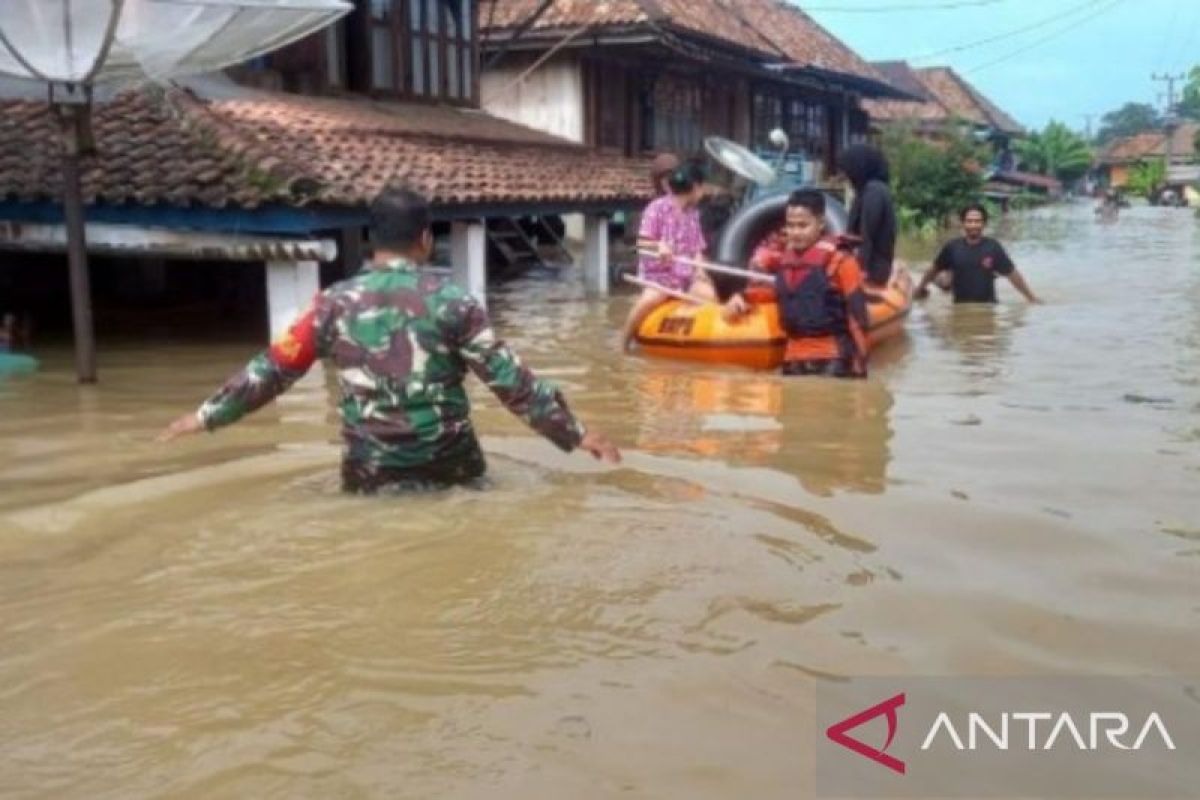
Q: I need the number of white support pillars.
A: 3